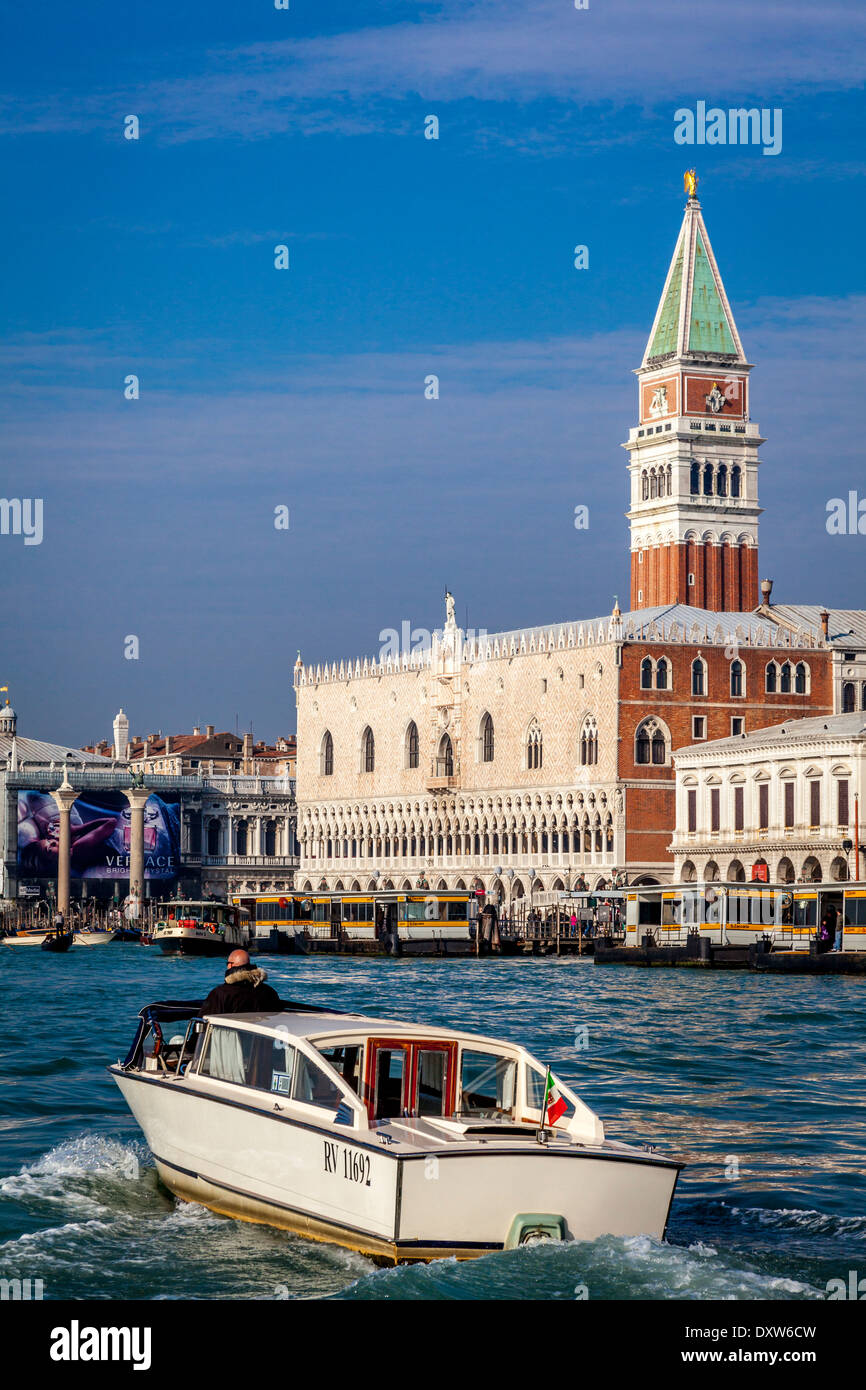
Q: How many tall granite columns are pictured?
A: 2